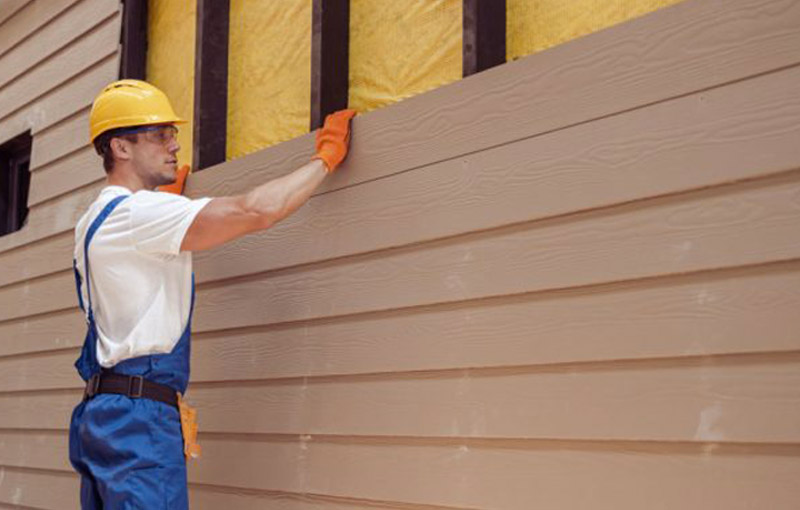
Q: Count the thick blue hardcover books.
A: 0